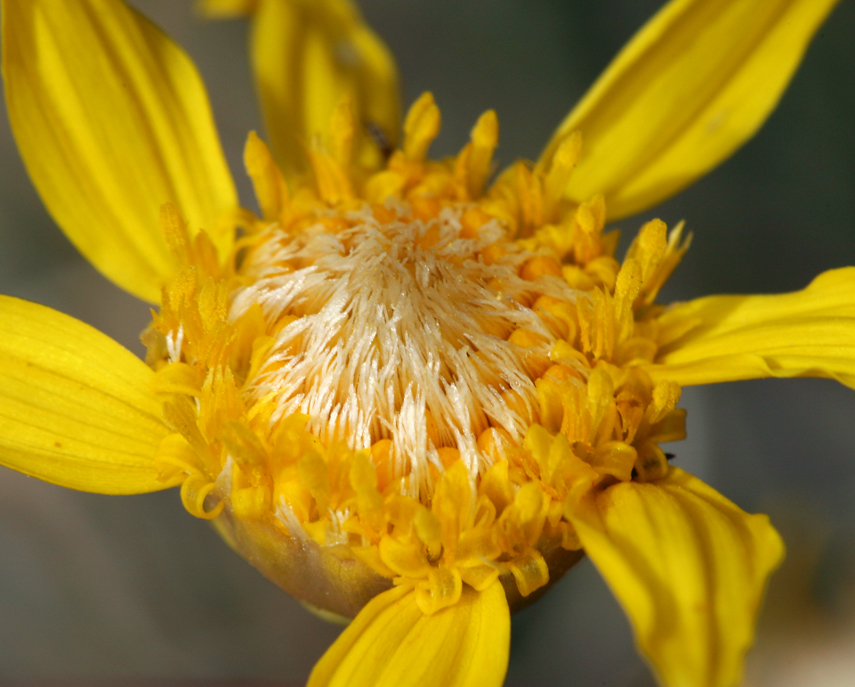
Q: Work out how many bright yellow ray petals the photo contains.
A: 7